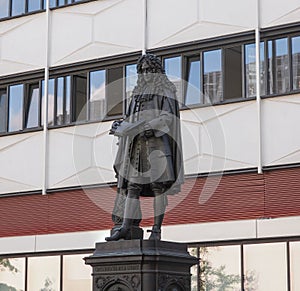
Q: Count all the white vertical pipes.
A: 3